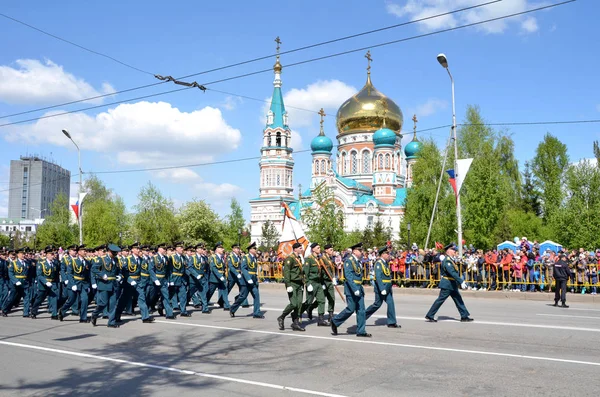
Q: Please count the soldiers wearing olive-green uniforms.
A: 3